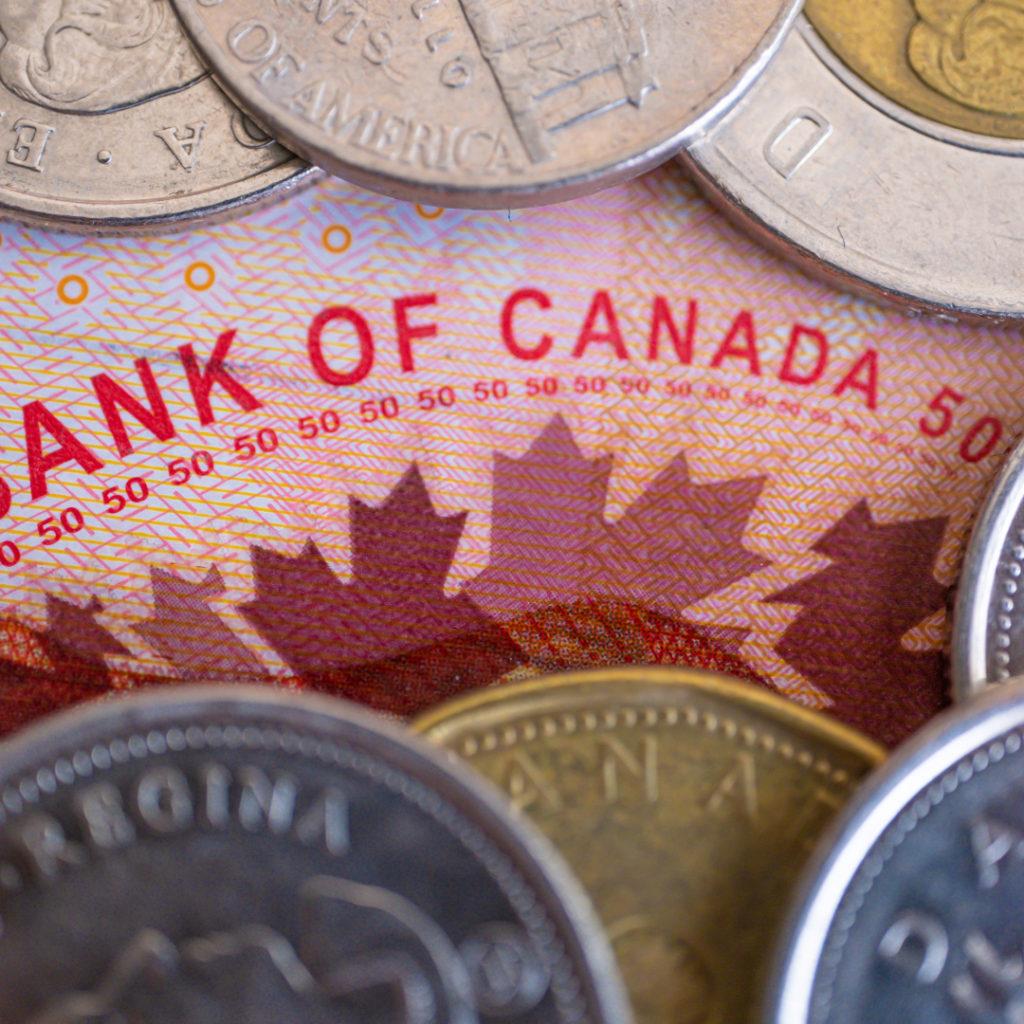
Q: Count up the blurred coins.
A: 3